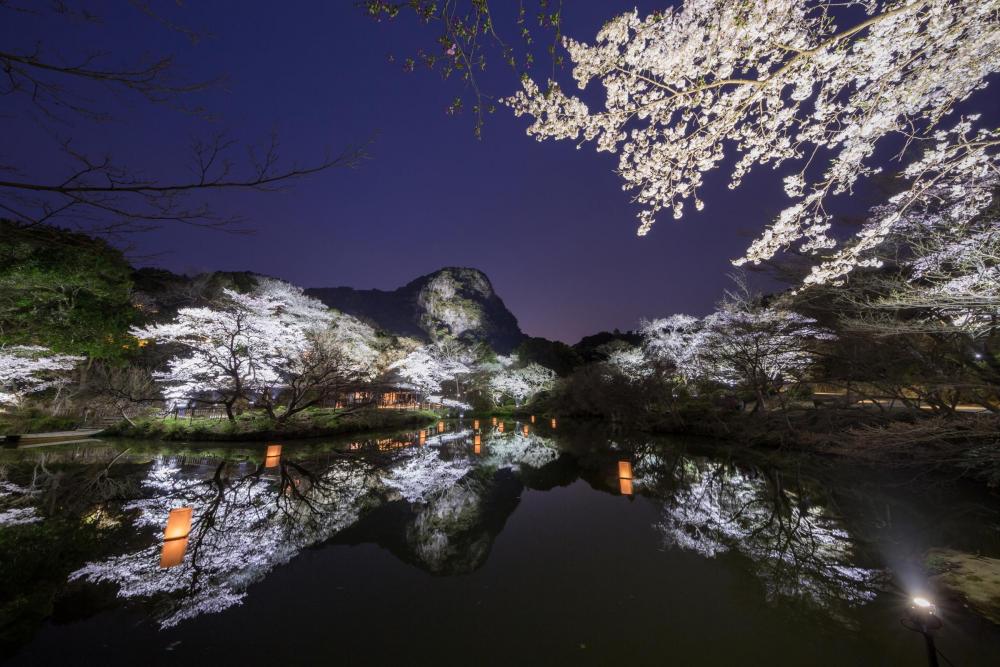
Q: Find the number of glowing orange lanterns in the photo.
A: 12